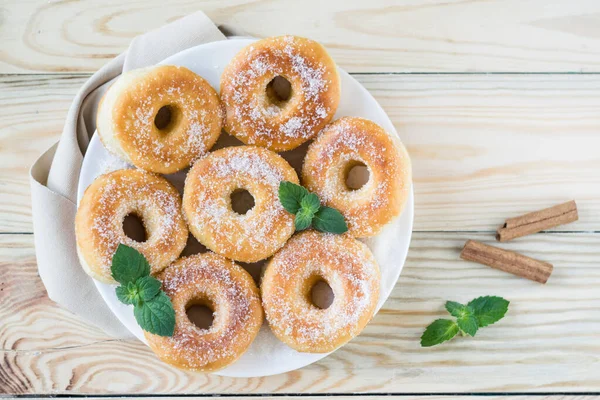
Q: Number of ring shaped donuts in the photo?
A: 7